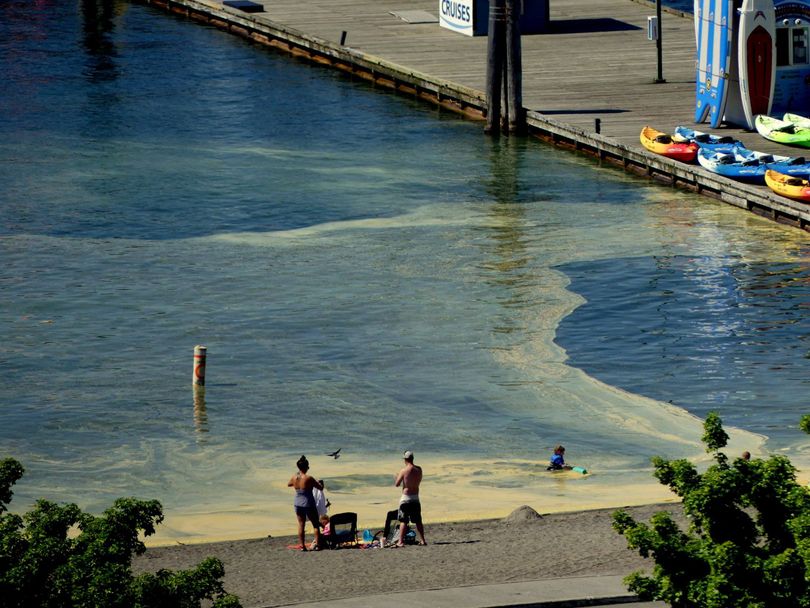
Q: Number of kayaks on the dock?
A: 7